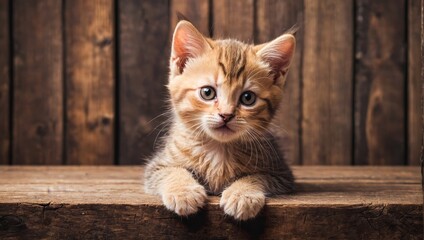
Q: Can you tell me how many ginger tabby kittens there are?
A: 1